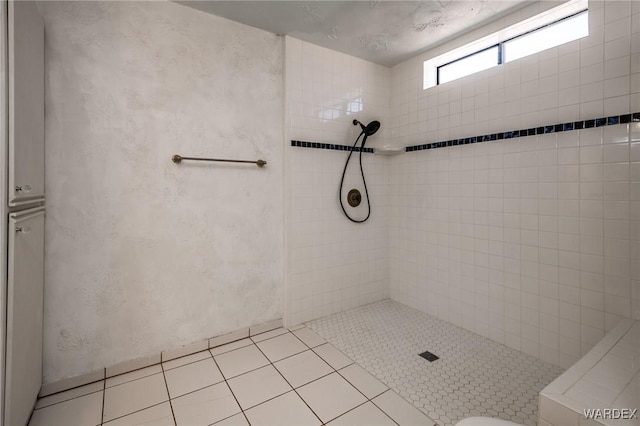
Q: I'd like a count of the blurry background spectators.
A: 0